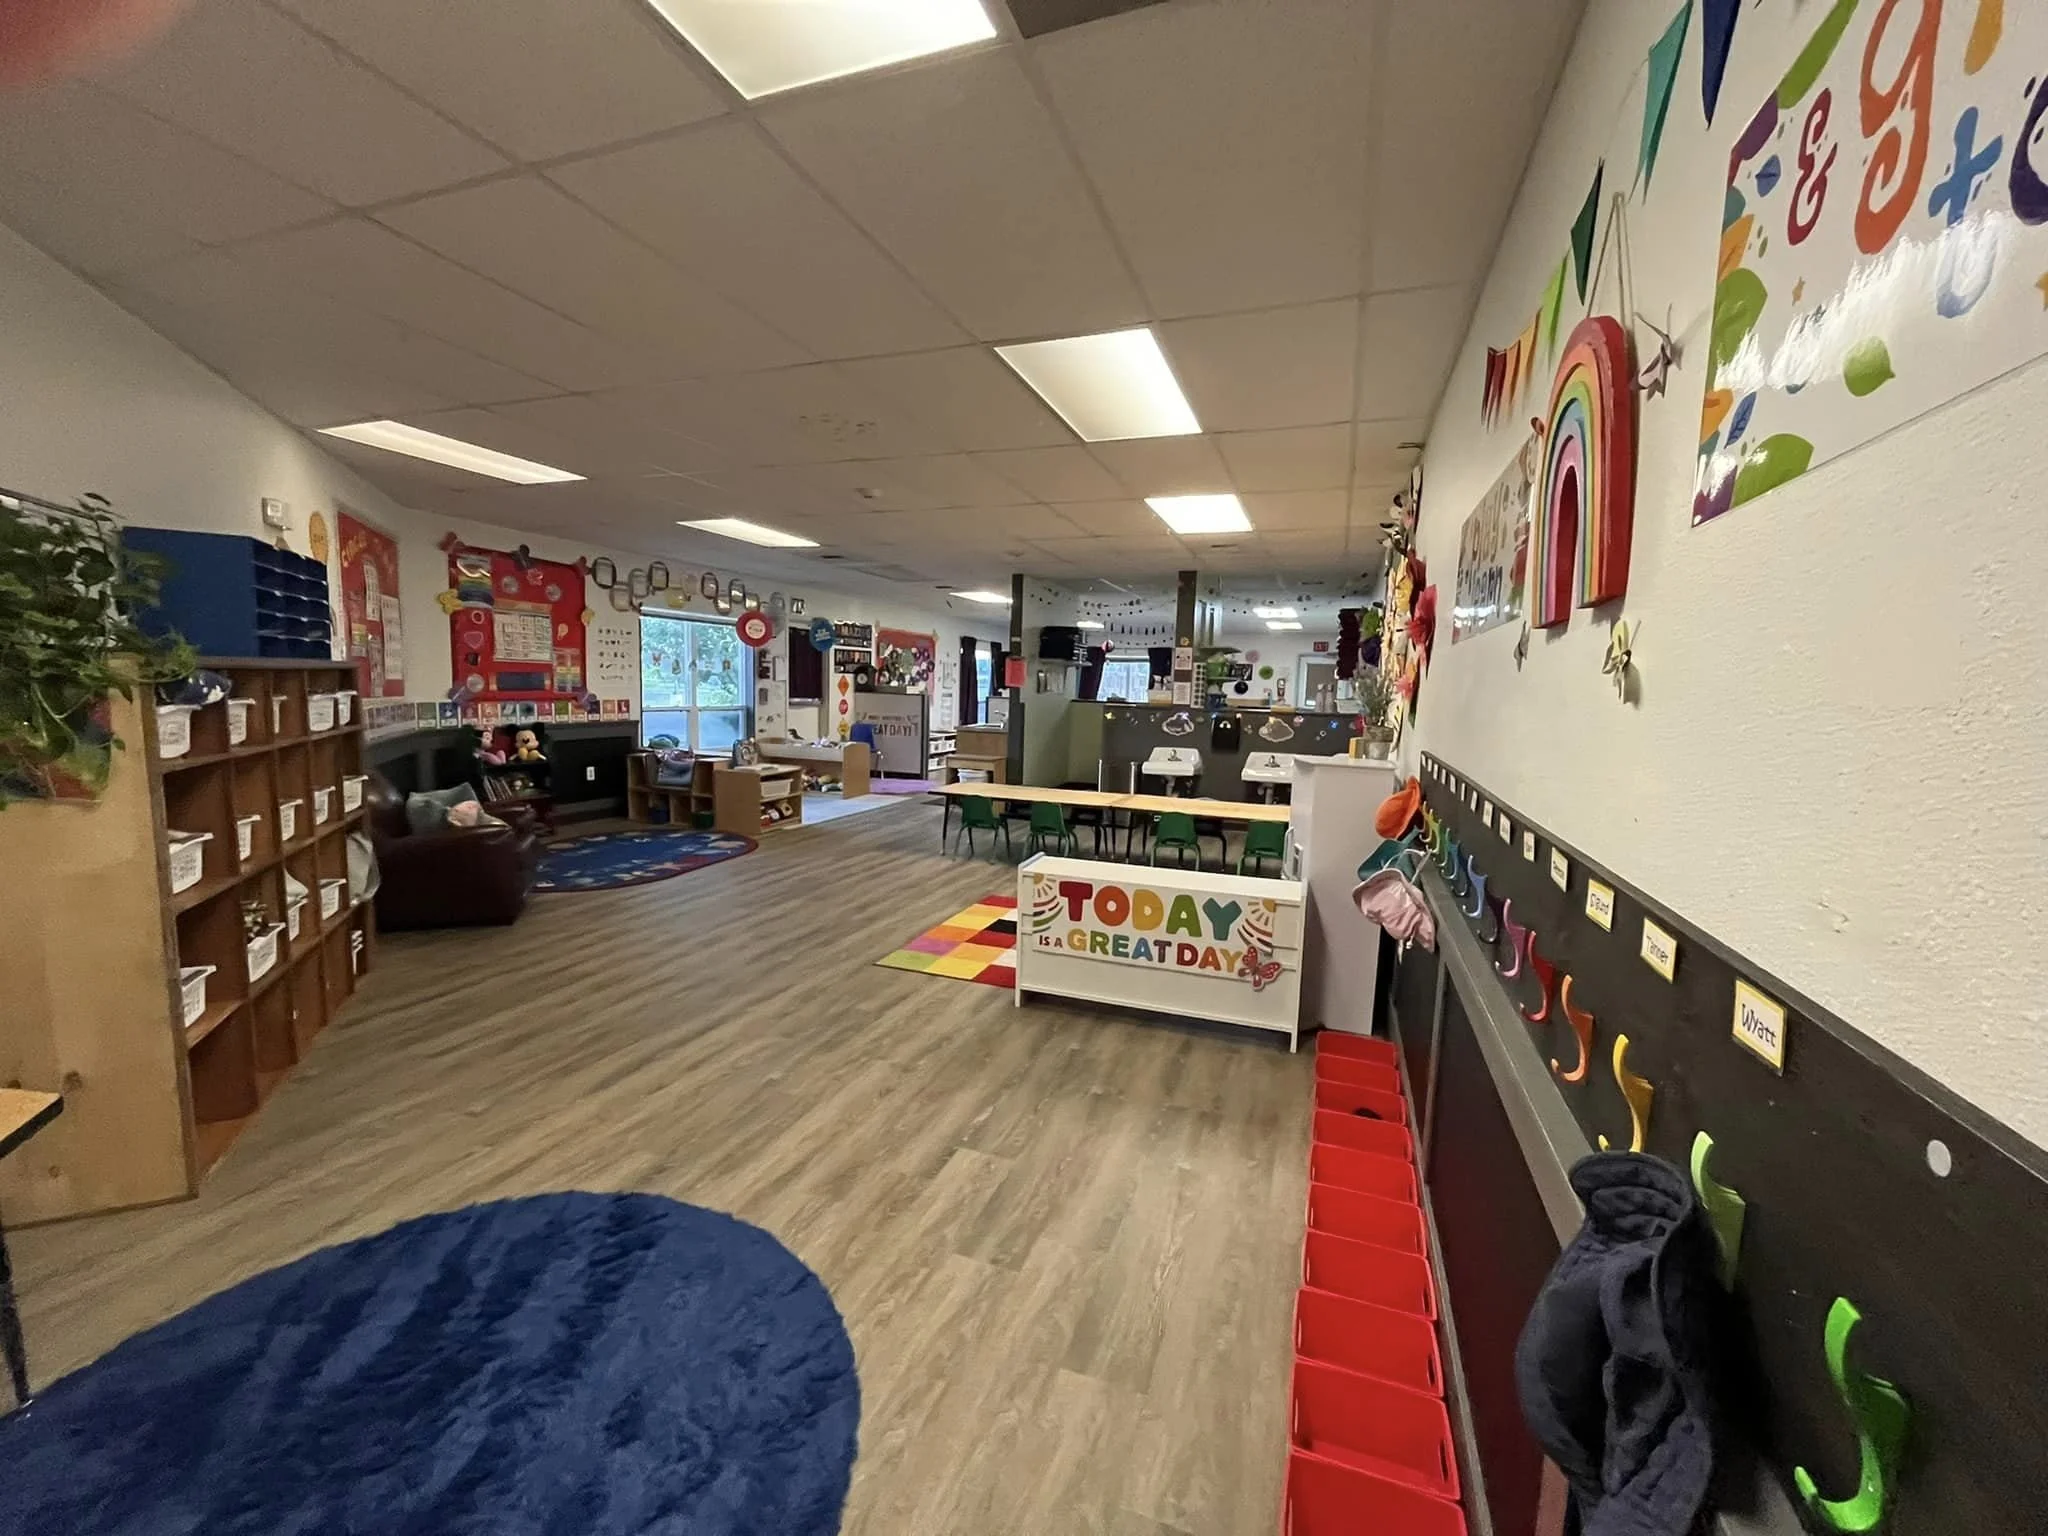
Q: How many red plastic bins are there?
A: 10